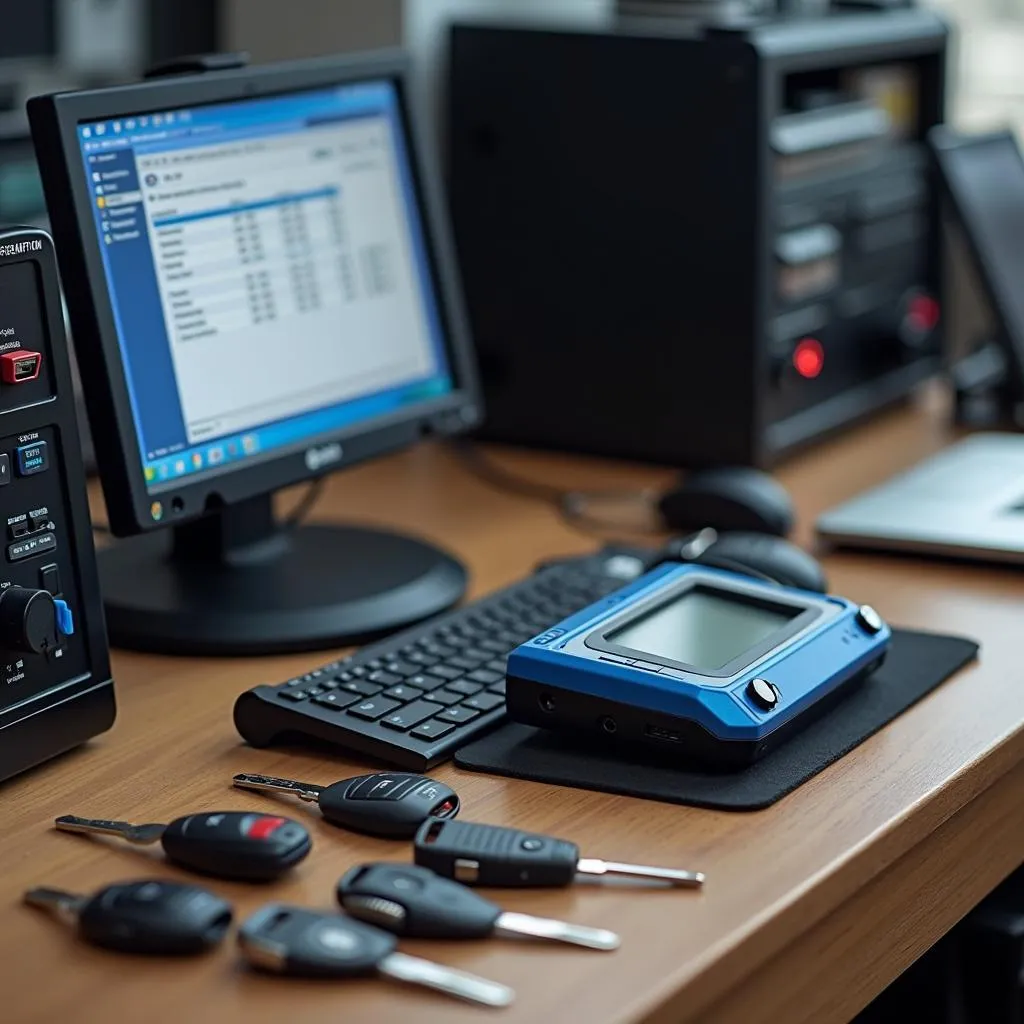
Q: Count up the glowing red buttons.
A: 2